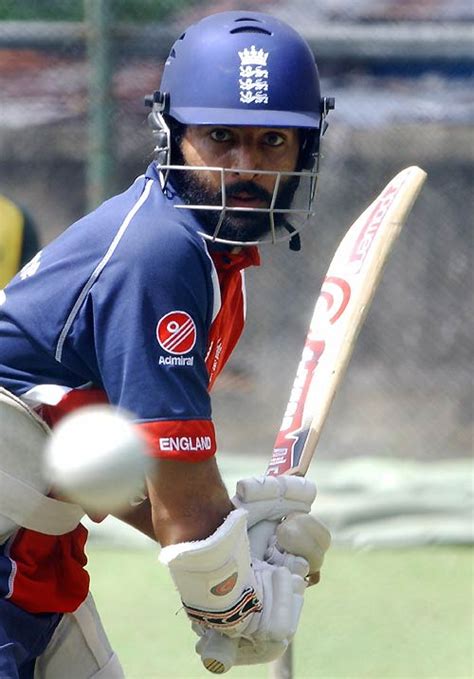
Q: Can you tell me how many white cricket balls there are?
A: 1